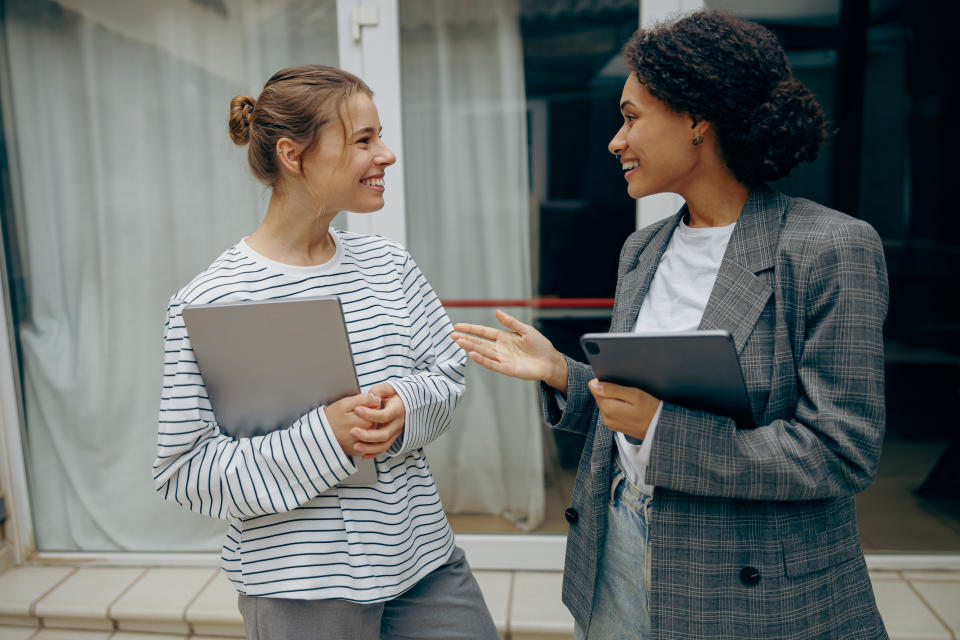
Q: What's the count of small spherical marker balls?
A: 0